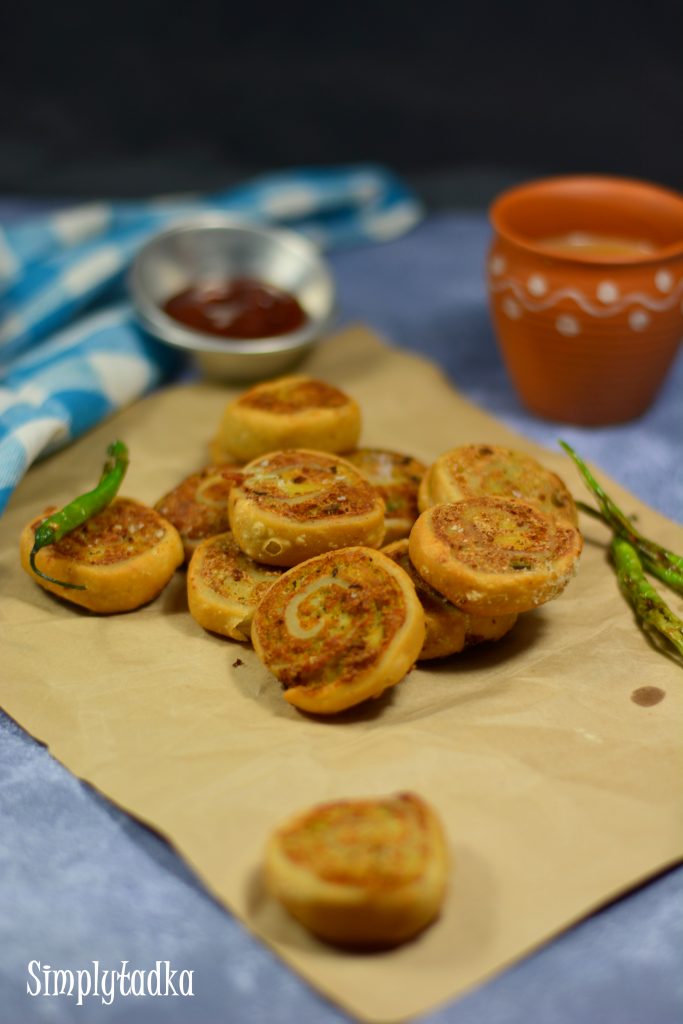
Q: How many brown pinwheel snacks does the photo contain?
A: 11